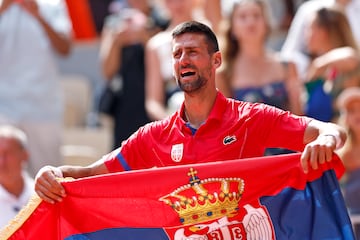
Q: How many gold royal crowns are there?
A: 1